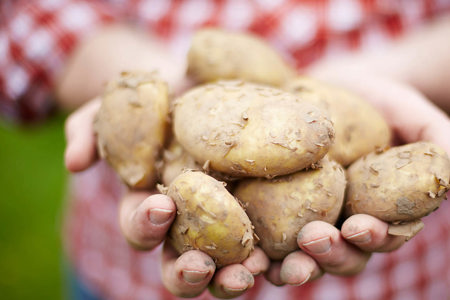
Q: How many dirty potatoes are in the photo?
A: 8